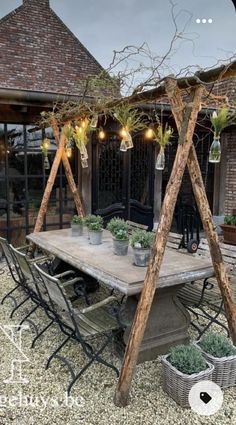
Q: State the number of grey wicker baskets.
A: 2